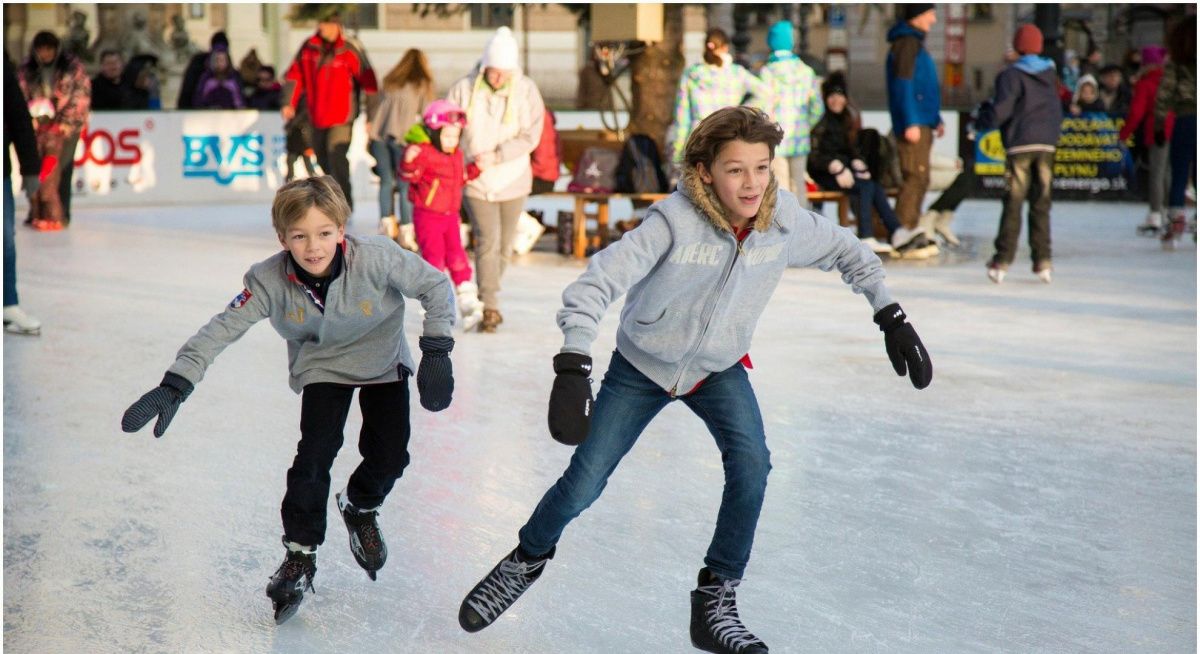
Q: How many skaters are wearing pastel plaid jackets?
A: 2